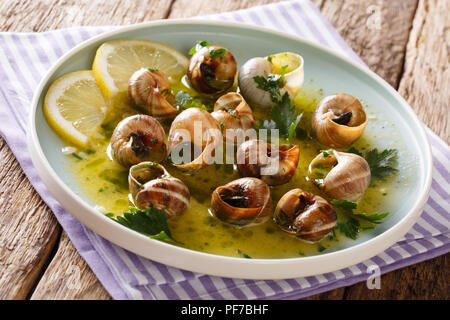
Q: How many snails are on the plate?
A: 12